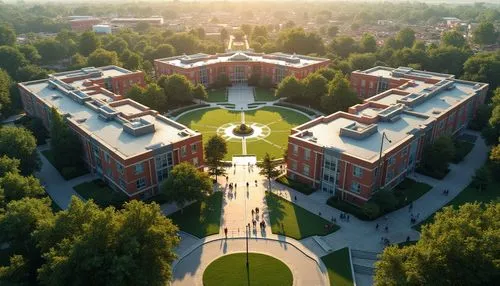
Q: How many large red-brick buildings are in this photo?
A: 3